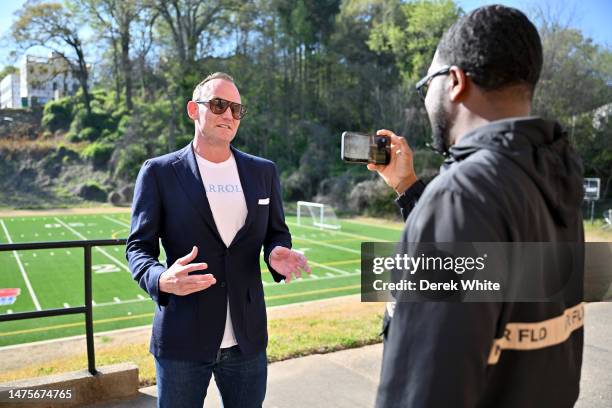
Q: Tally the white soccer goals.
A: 1